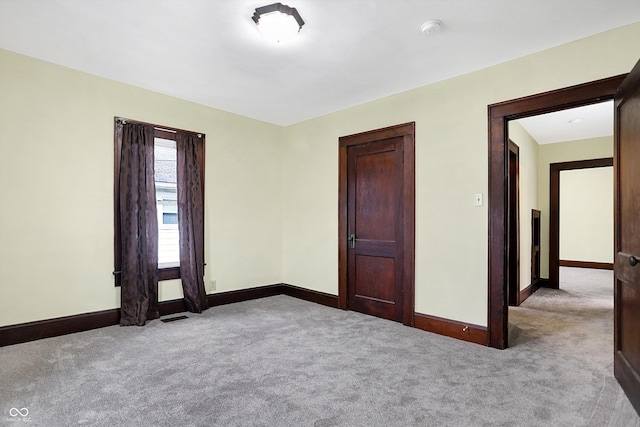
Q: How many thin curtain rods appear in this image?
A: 1